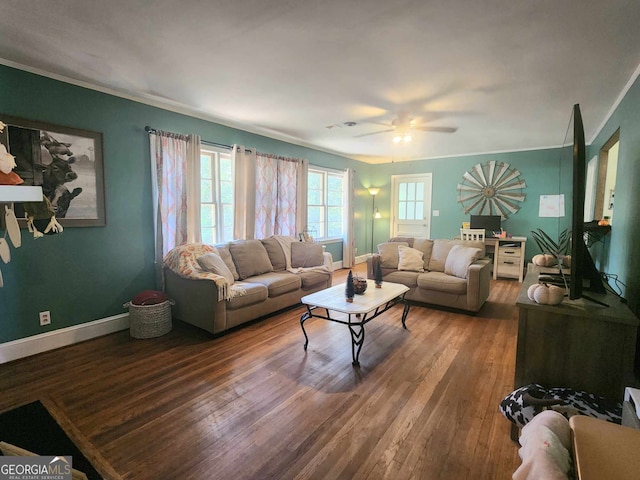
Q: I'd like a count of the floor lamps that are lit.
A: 1